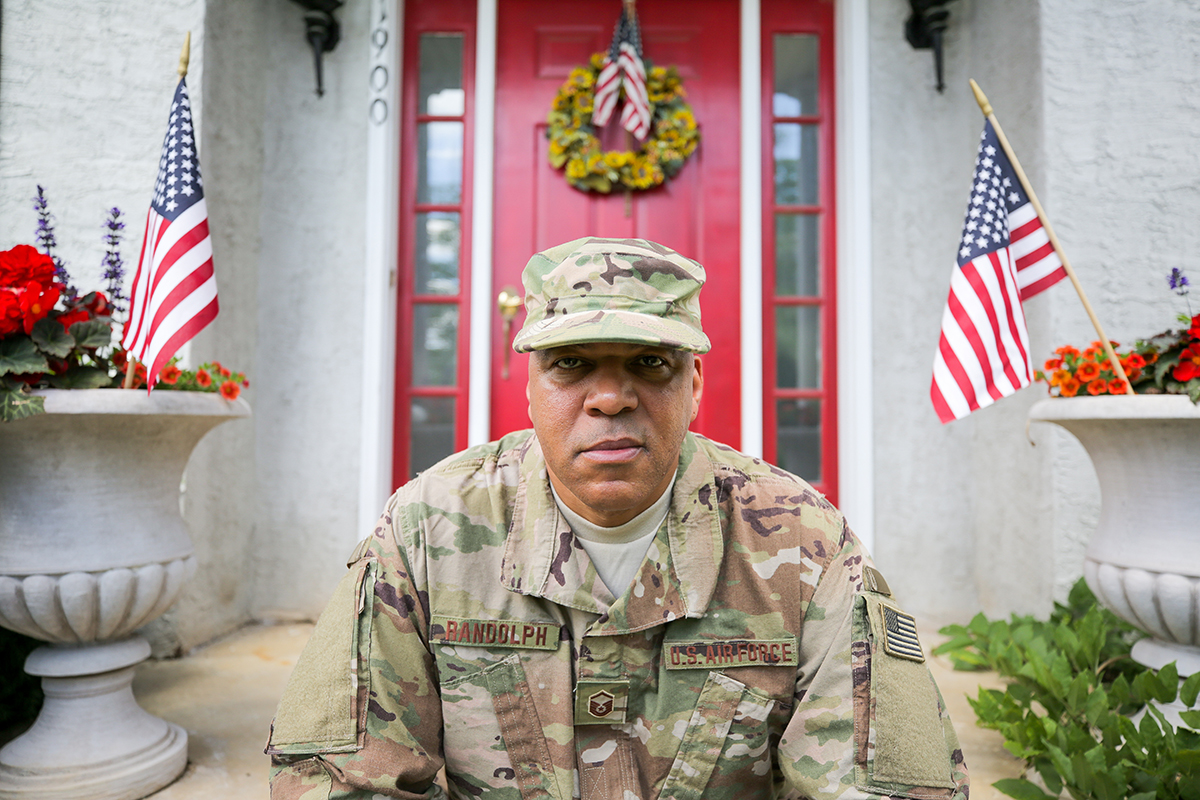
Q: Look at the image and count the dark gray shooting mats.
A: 0